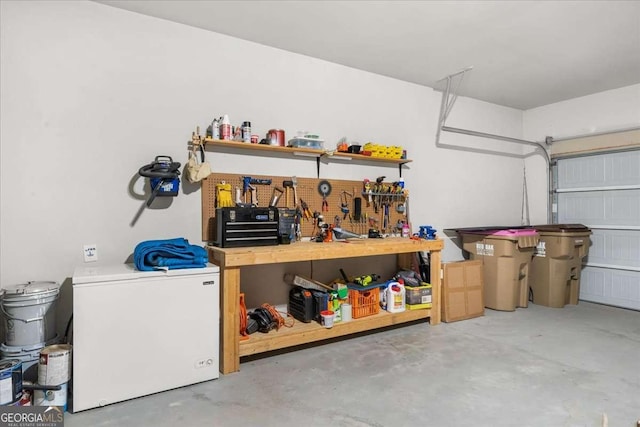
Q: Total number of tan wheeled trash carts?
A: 2